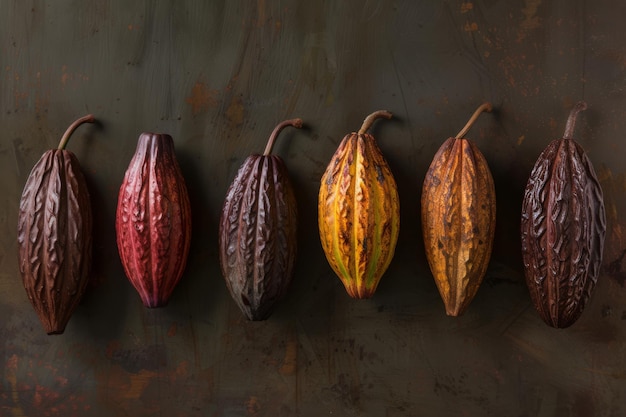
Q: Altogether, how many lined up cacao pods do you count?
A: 6